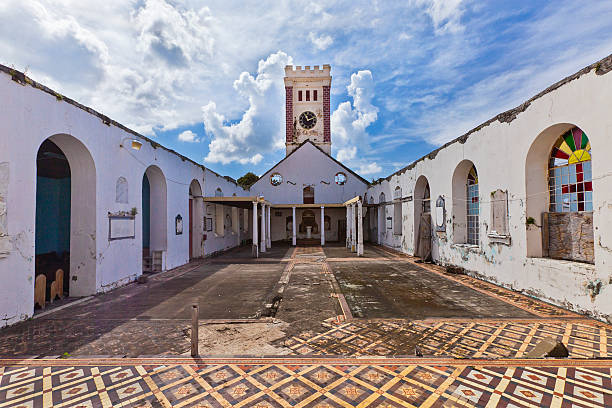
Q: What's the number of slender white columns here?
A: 8